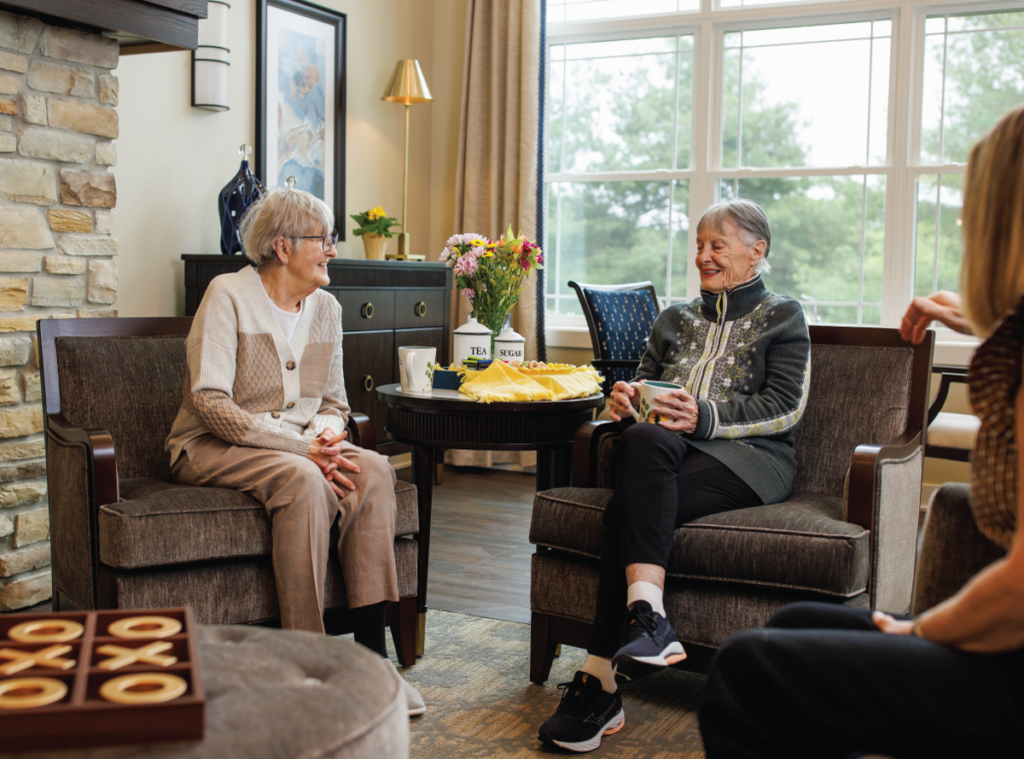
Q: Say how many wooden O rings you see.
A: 4